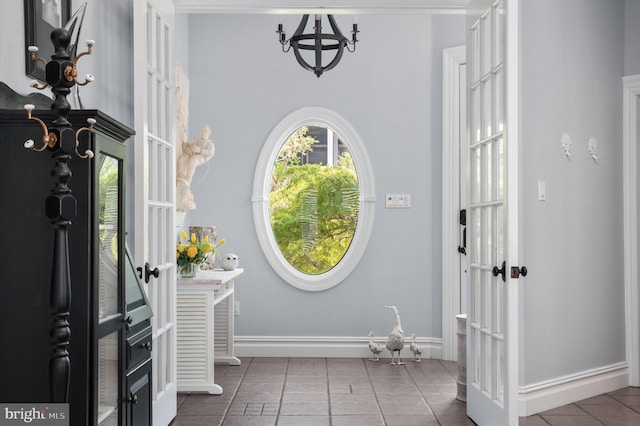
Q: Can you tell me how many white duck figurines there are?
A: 3